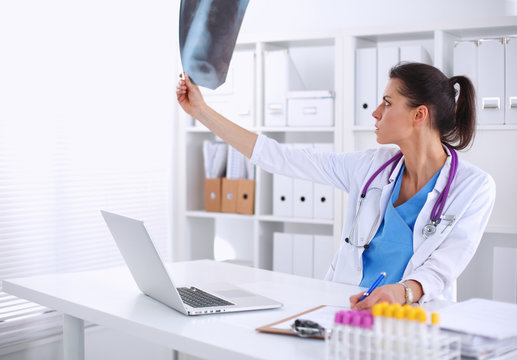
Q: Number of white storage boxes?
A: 1